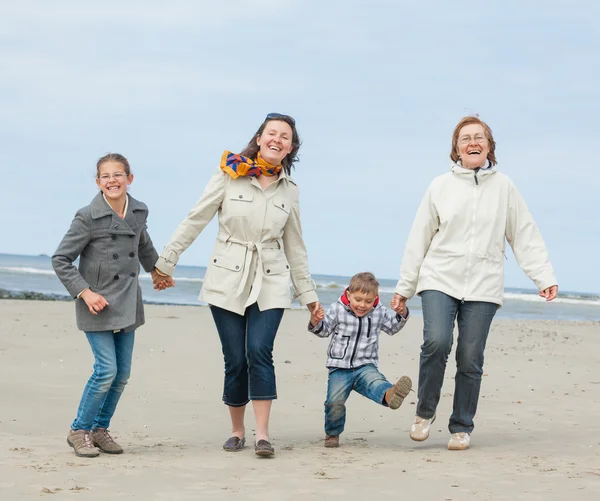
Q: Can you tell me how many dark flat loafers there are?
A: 2